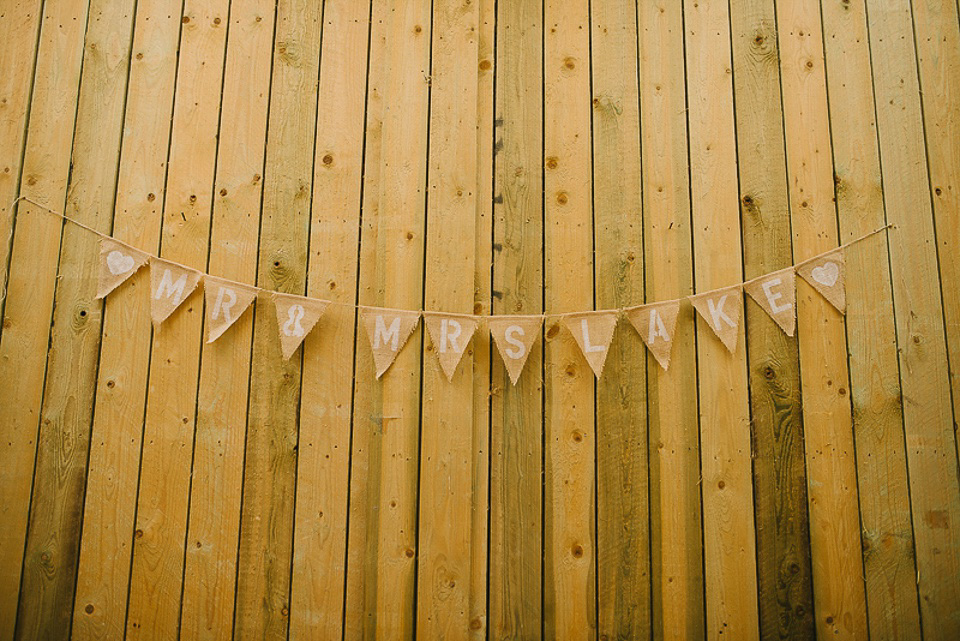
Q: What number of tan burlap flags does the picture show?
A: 12